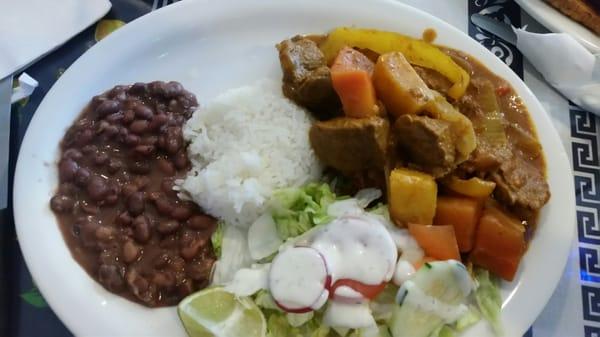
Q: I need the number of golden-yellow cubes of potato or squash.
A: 2